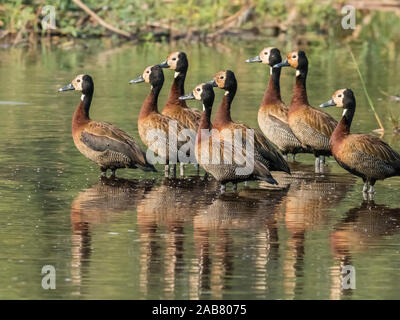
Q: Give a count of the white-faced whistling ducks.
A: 8